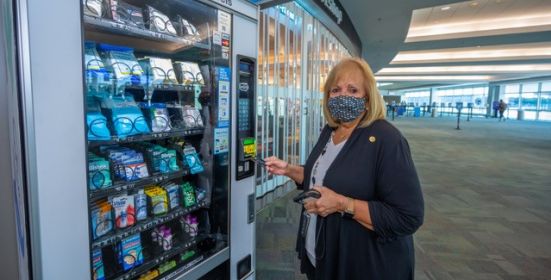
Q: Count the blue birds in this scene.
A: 0